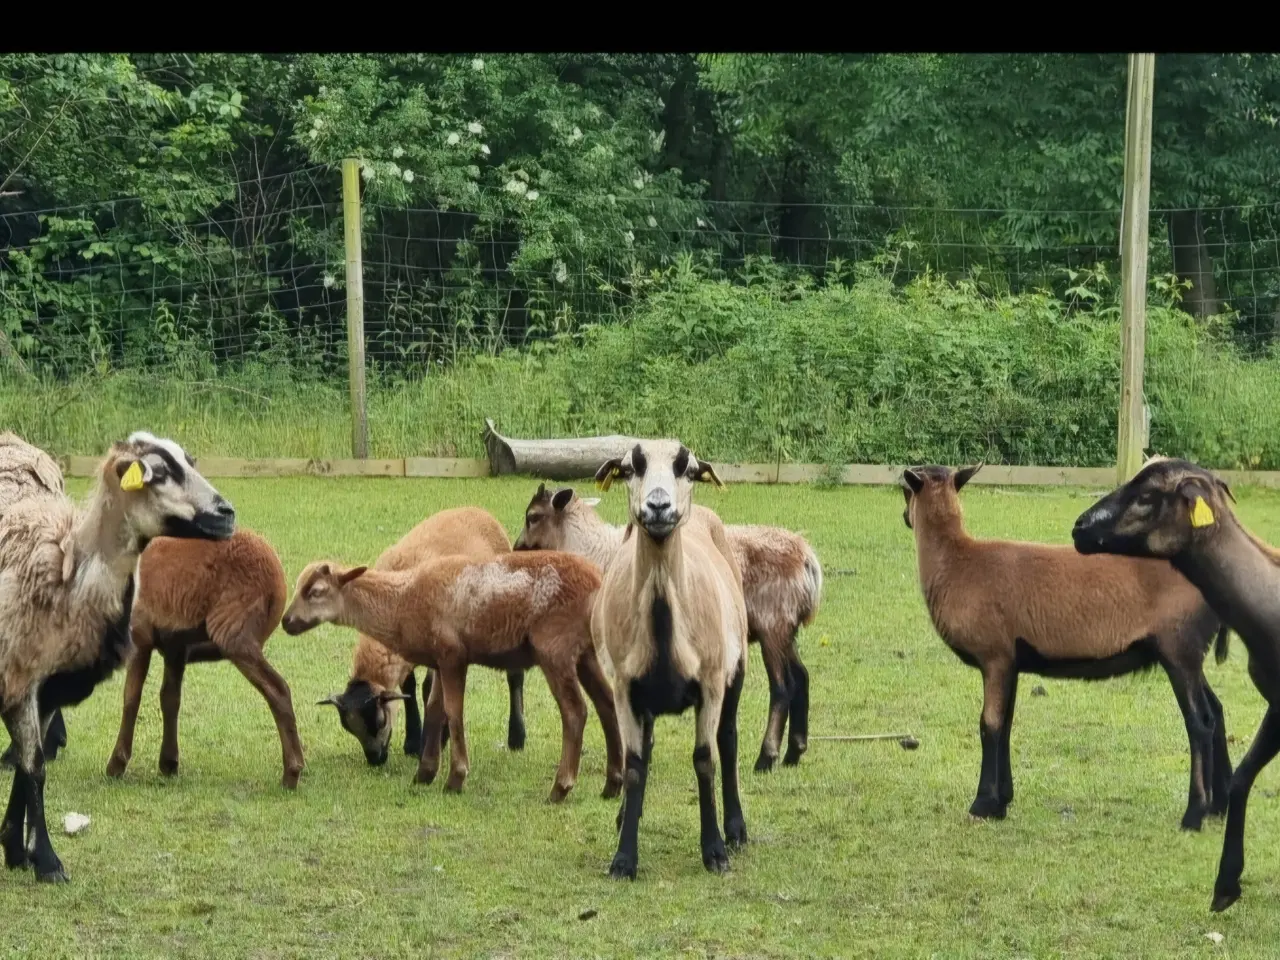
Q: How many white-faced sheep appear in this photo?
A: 2